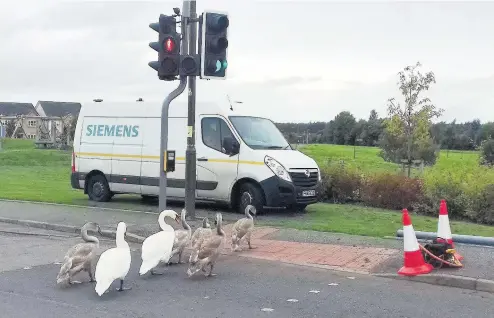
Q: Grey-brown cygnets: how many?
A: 5